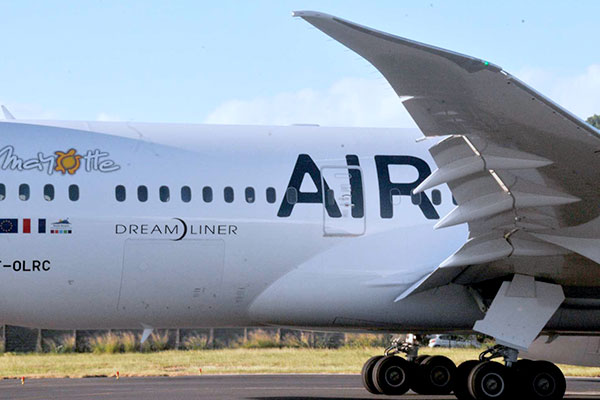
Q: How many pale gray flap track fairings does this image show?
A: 3